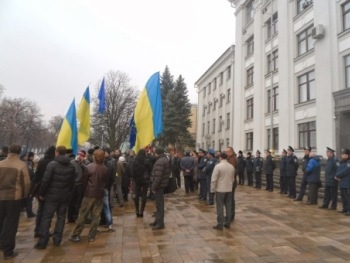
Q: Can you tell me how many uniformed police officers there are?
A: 11